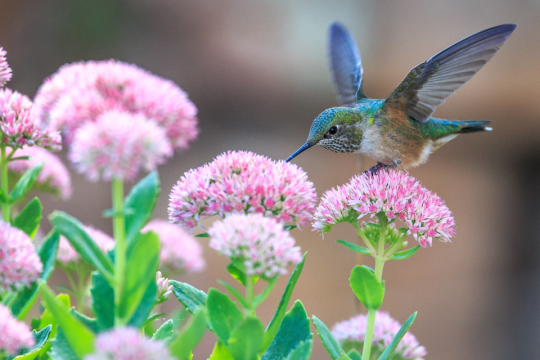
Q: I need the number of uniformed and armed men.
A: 0